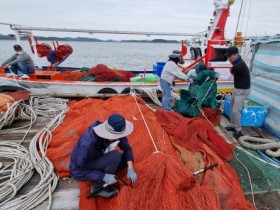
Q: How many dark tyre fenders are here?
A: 3